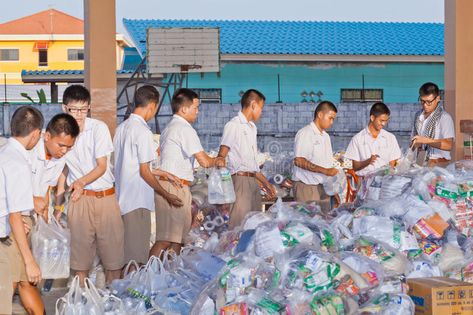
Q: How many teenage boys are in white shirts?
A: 9